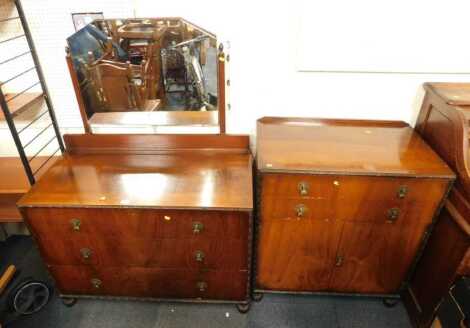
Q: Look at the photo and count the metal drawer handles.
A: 10